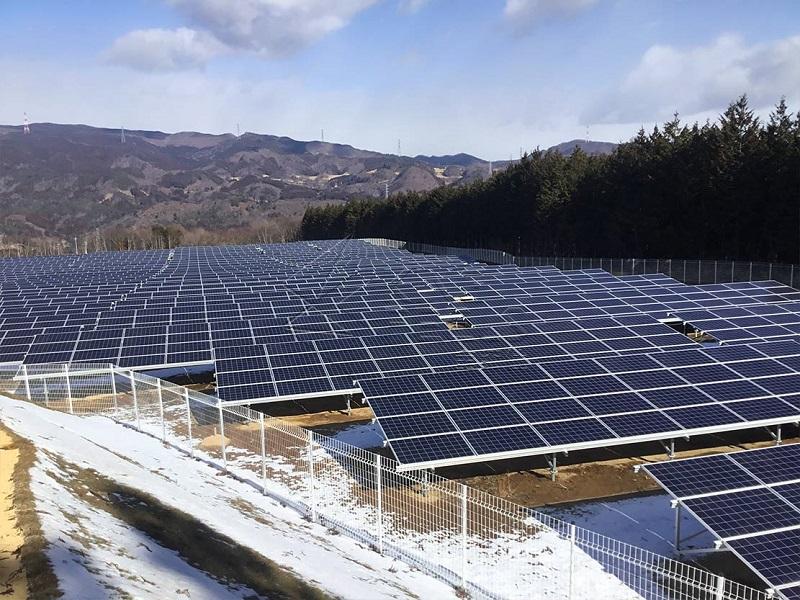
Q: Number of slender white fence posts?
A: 13